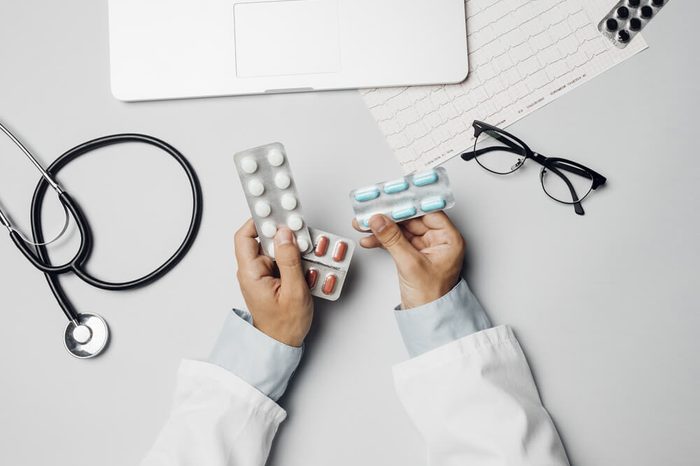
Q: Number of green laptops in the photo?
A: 0